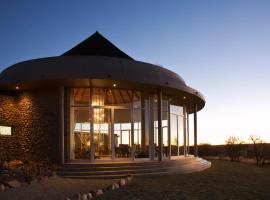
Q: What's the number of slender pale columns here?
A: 3